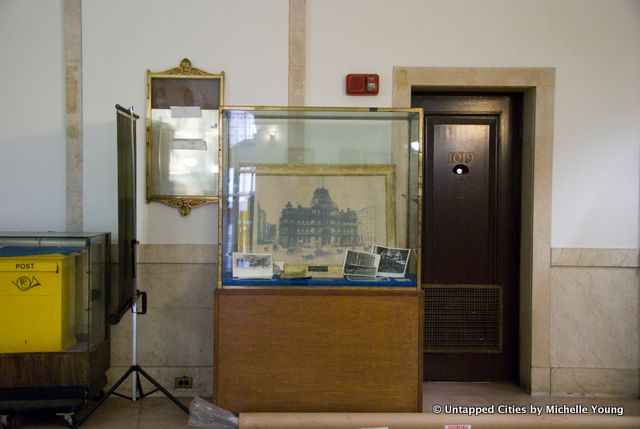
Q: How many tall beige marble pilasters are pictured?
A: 2